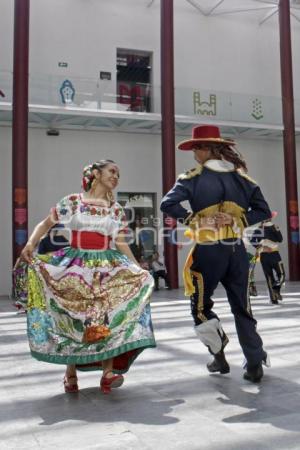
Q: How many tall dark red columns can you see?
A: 3